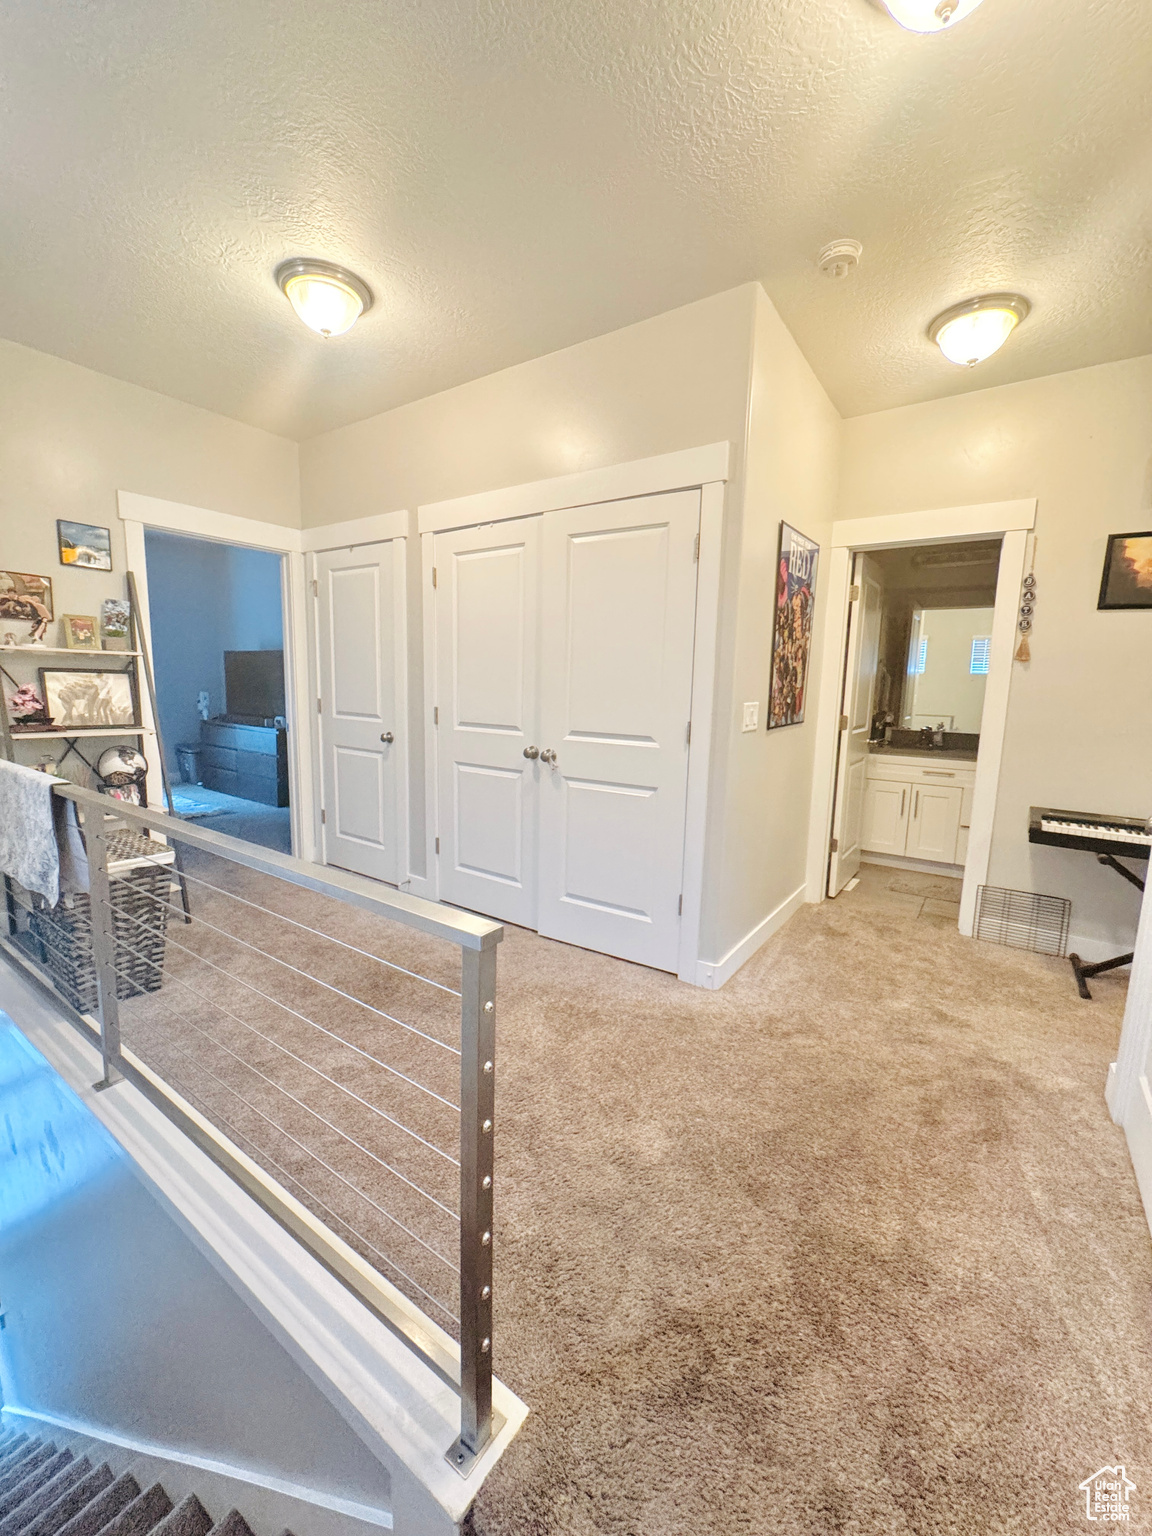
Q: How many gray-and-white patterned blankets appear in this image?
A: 1